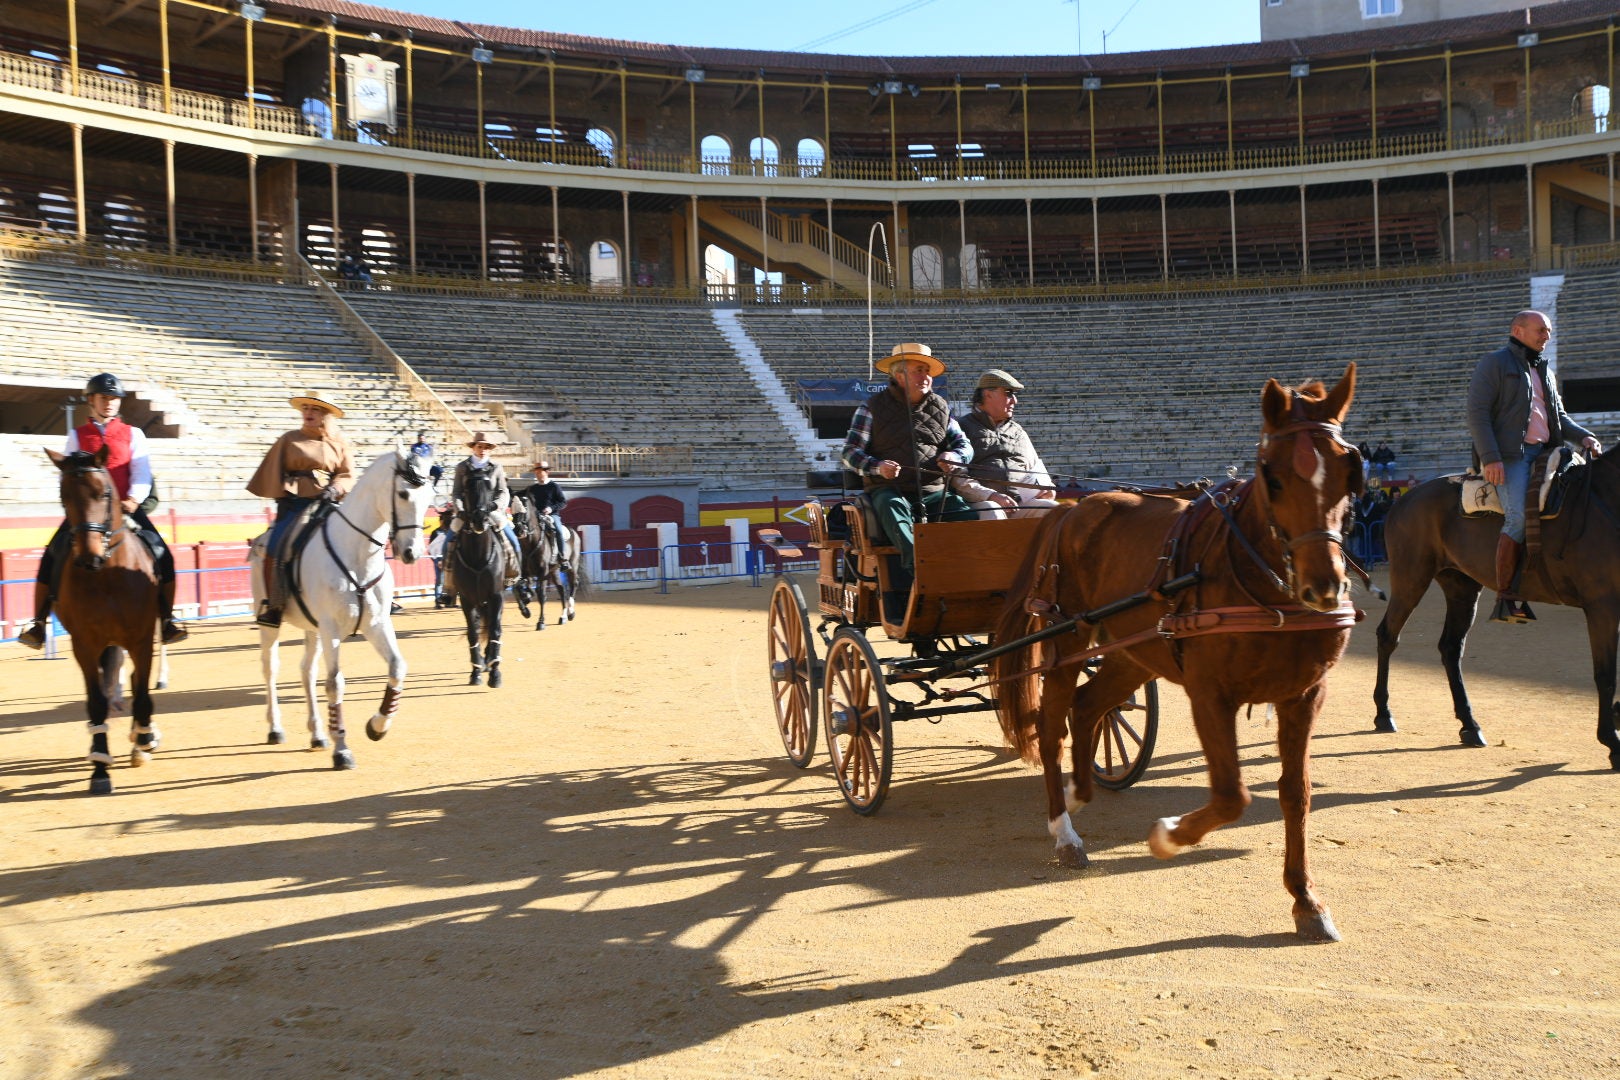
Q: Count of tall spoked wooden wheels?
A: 3